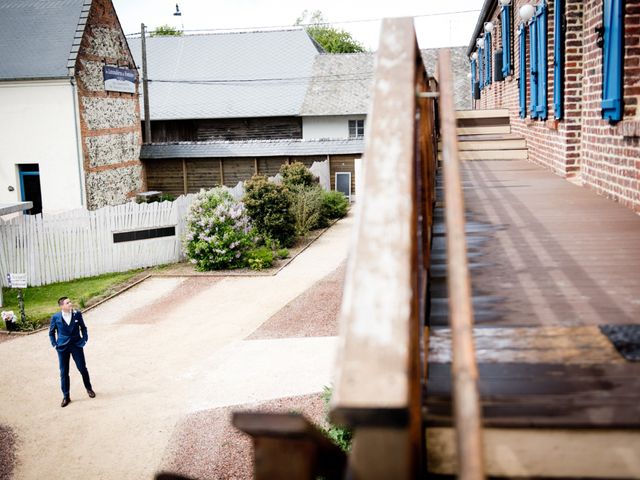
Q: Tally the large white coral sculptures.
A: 0